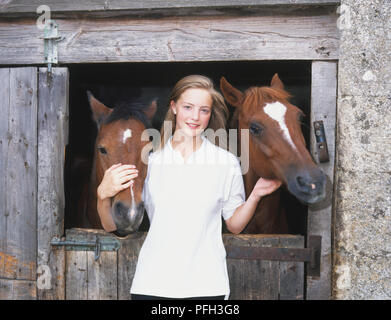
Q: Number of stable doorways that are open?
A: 1